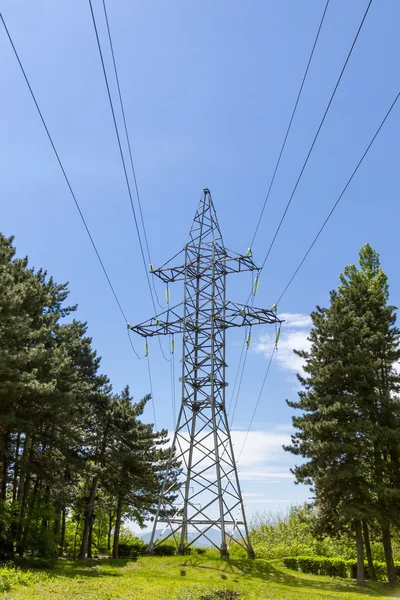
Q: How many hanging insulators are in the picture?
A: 6